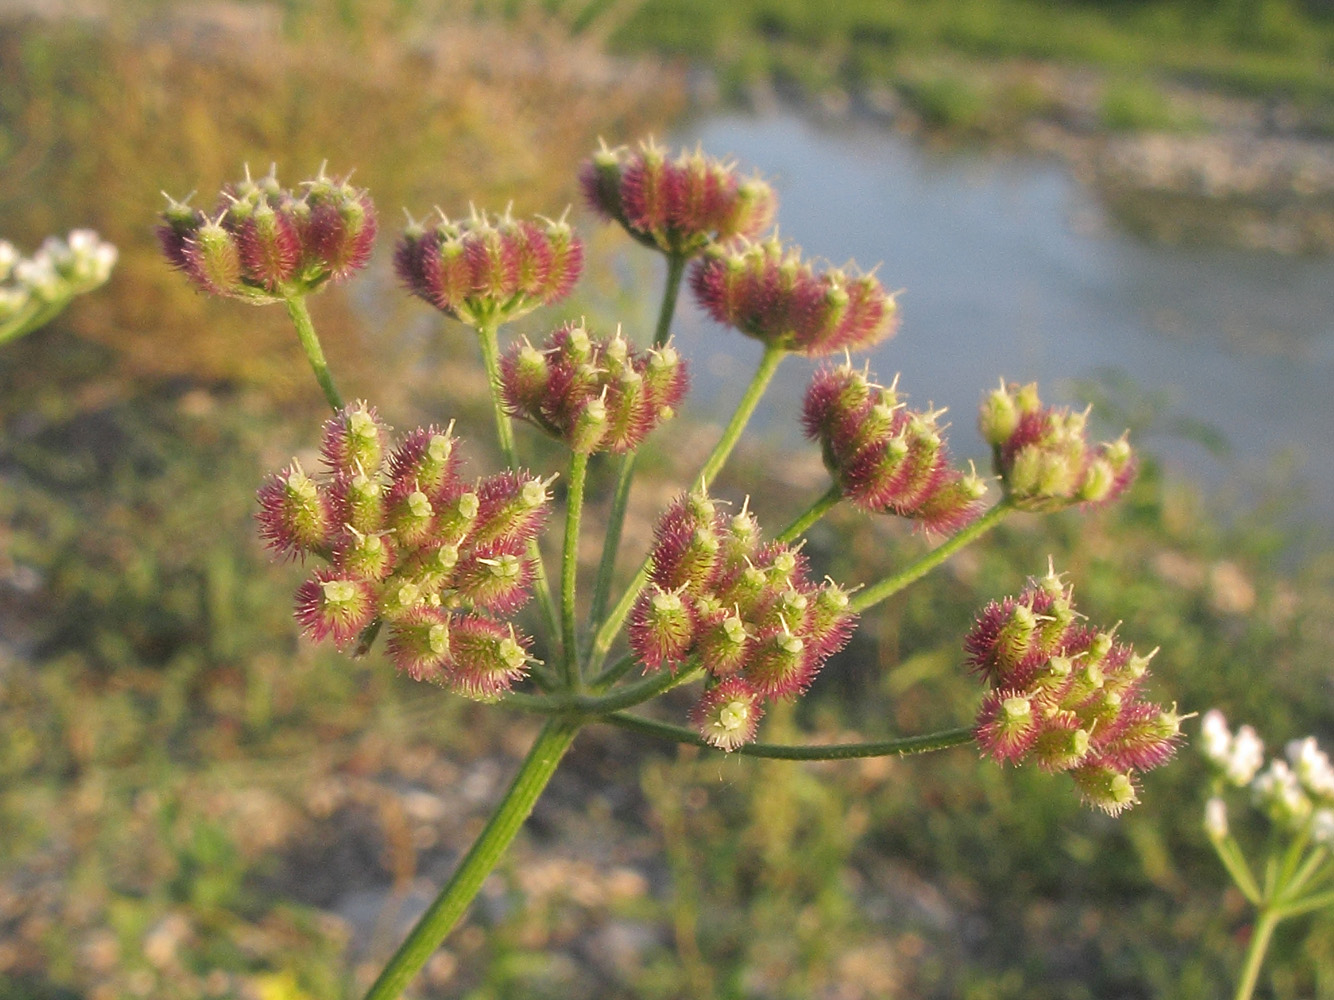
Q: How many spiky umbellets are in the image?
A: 10